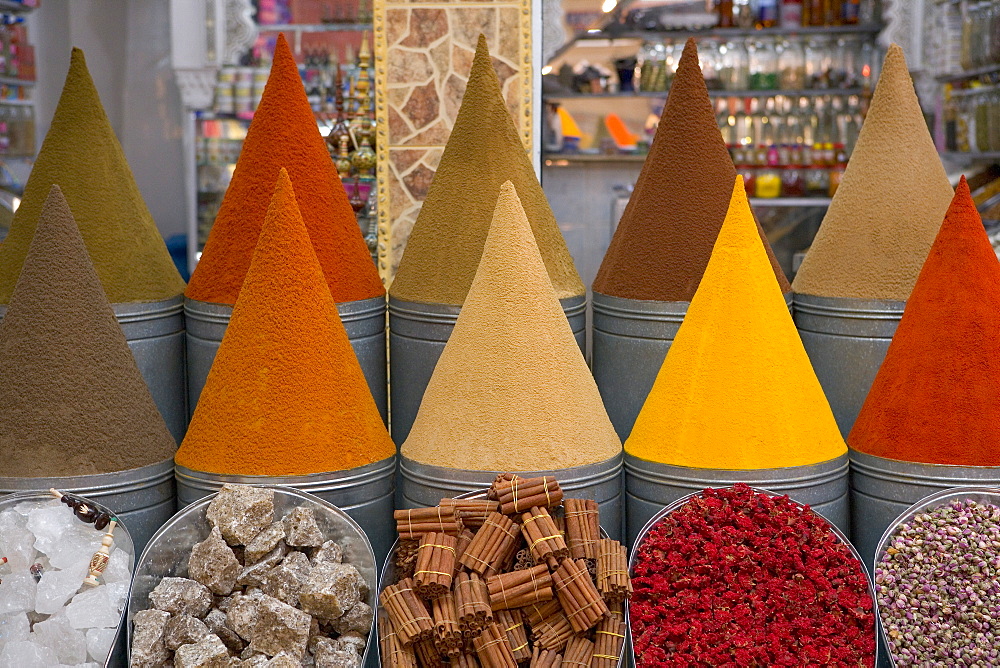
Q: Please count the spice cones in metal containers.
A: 10